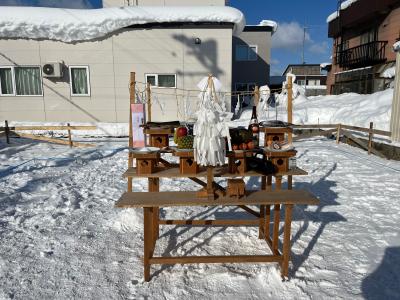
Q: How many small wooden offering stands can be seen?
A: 6